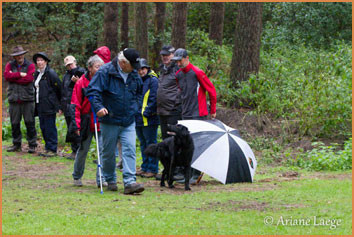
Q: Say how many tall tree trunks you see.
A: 7